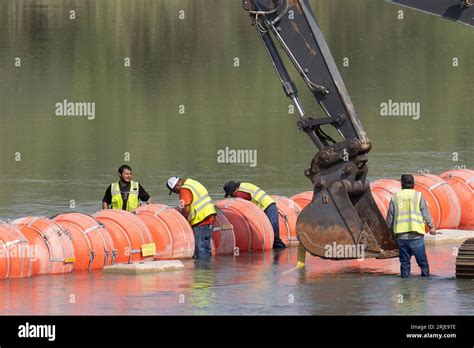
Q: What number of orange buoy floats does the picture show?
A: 12